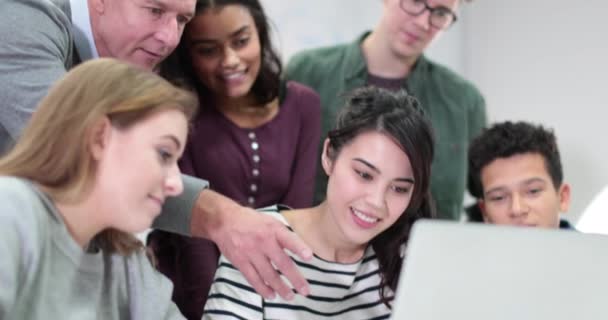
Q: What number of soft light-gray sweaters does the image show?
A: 1